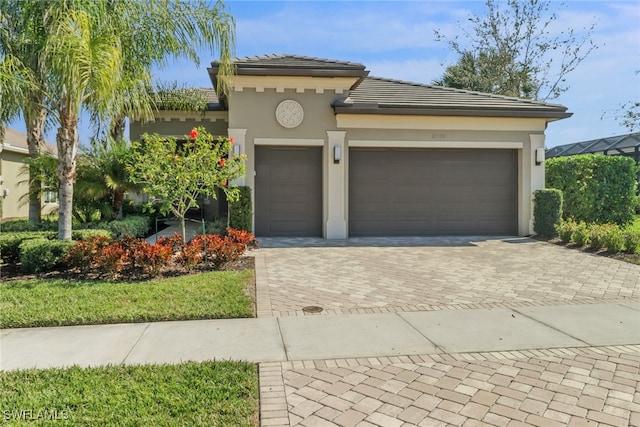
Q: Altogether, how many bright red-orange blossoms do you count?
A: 4